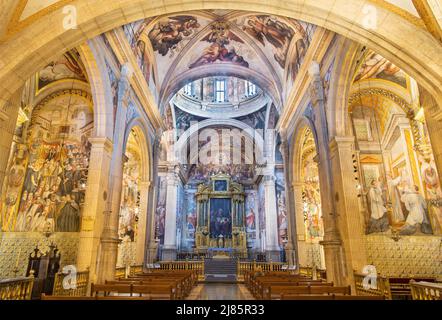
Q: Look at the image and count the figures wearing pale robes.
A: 3